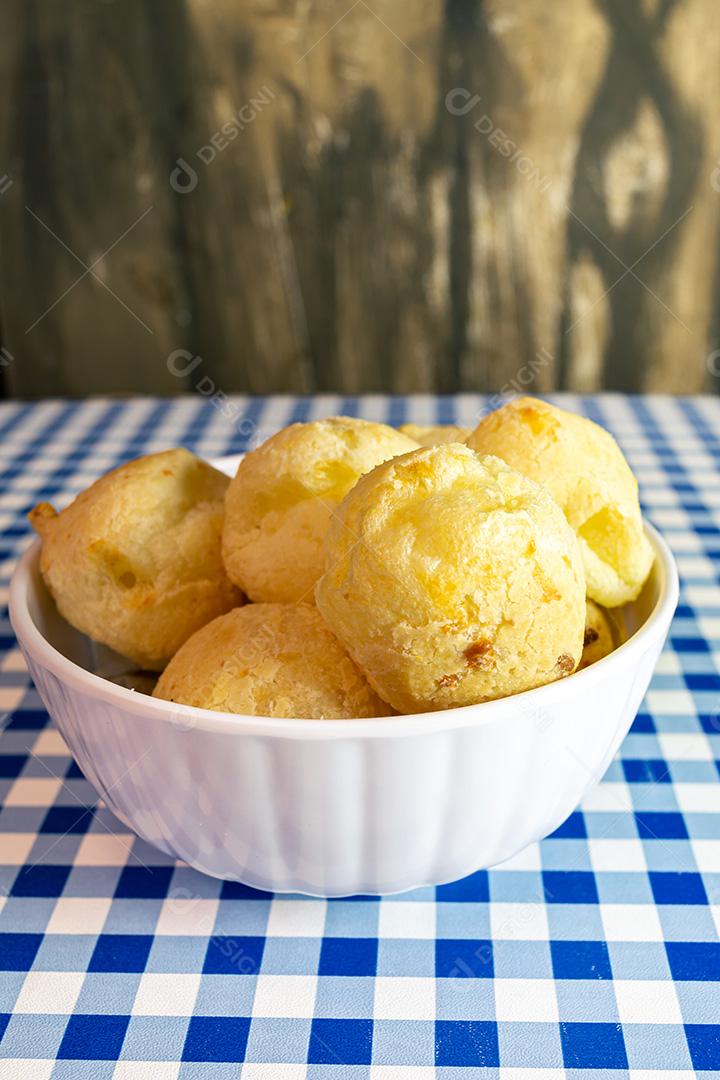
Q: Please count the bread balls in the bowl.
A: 7